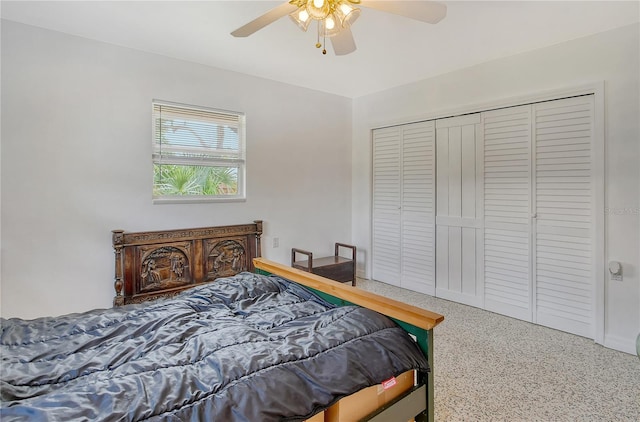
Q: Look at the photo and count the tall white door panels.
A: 5